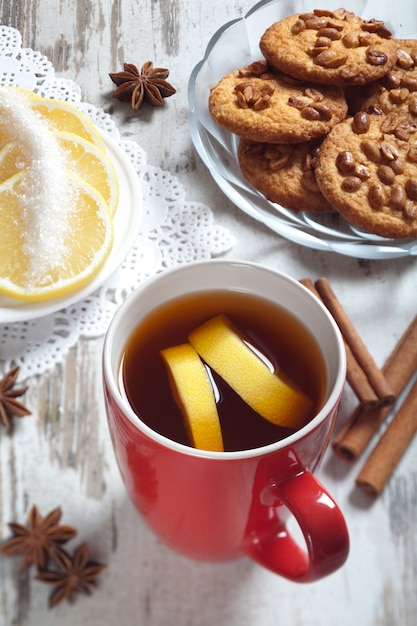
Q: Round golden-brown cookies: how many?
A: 5